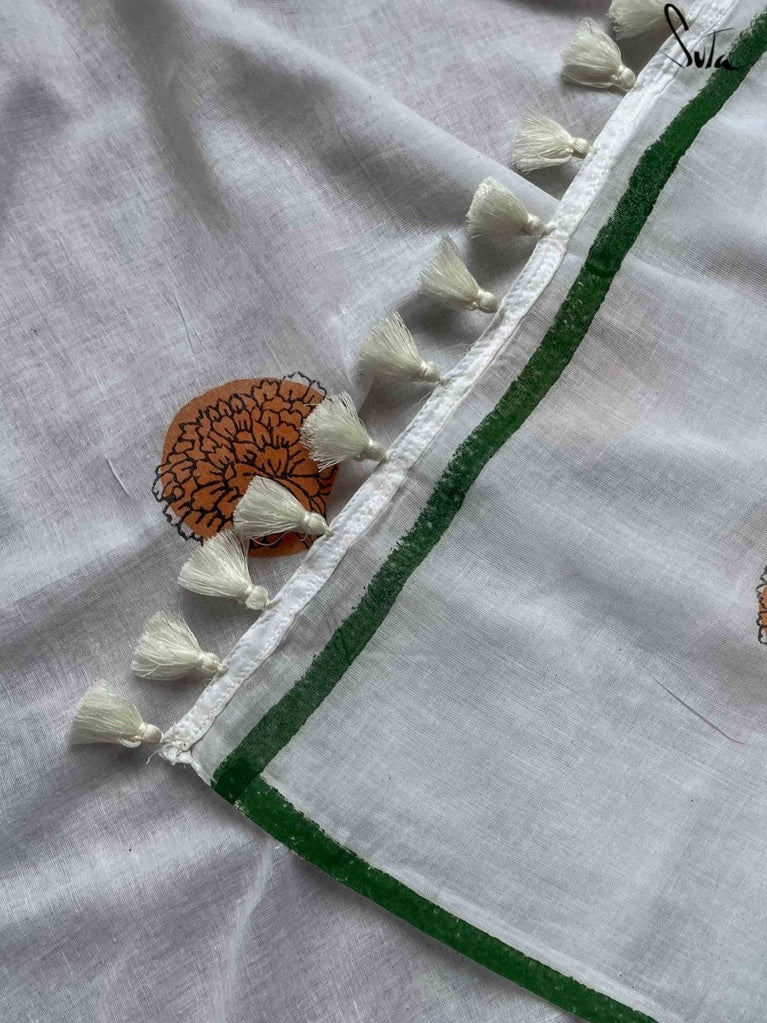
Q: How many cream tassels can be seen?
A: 11